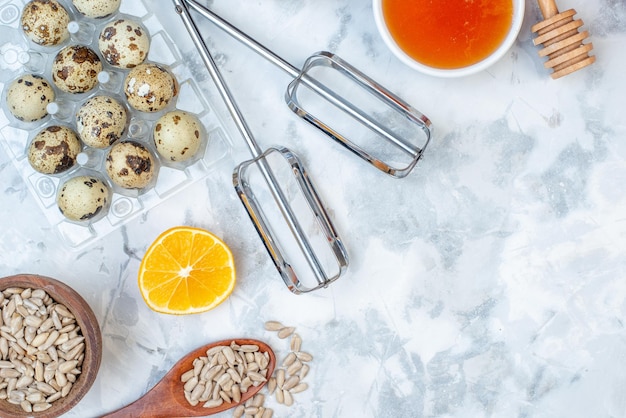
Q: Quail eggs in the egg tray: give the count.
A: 11